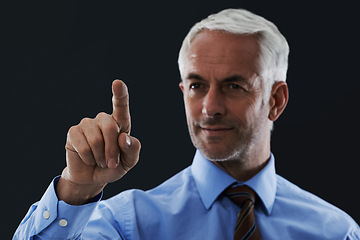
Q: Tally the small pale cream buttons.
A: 2